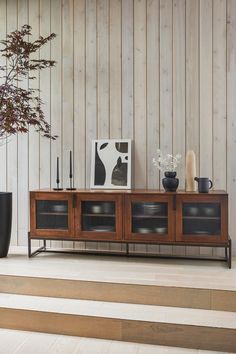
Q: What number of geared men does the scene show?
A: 0